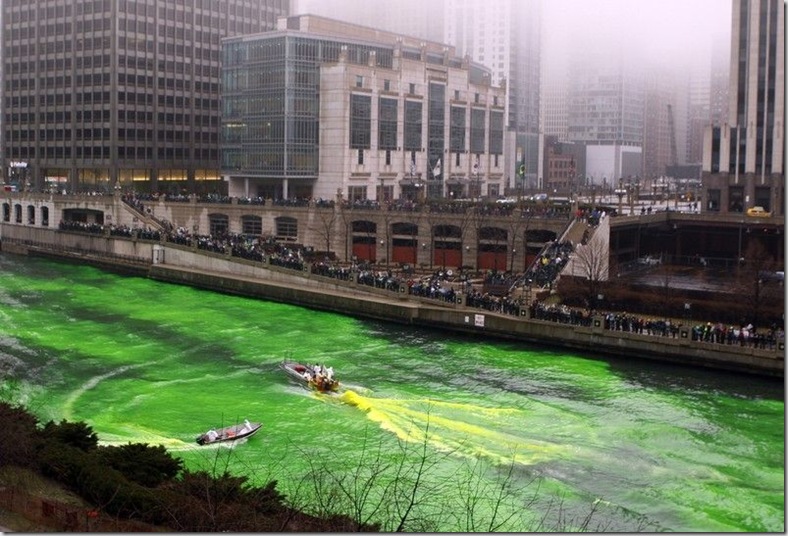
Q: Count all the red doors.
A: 5